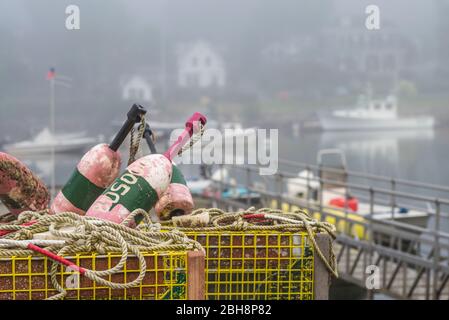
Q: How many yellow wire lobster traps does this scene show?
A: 2